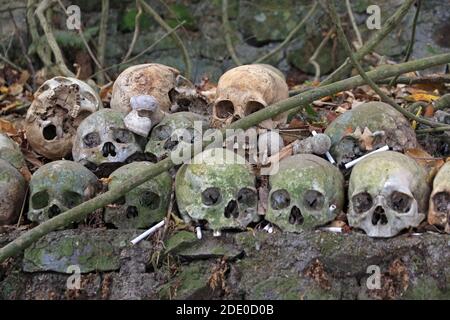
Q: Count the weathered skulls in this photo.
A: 14